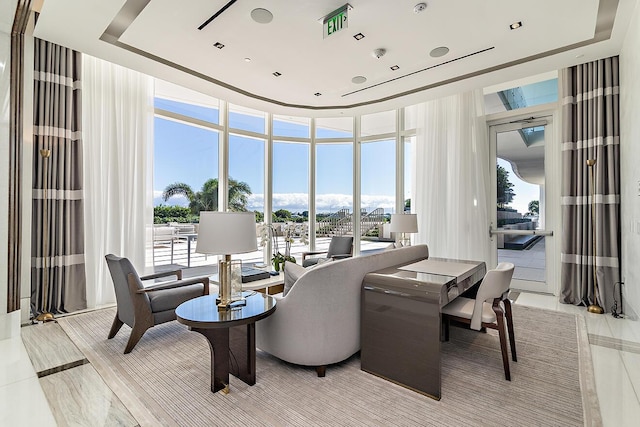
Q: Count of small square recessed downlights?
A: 6